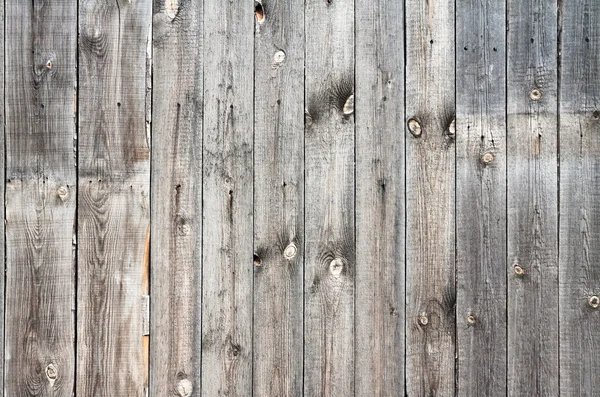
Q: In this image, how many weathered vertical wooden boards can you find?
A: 11